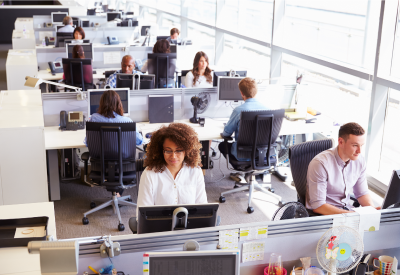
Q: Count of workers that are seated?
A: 11